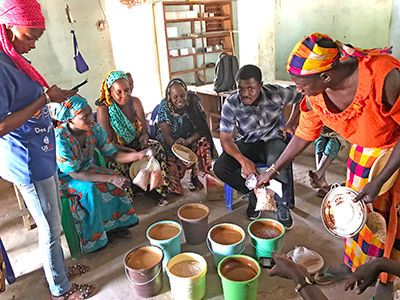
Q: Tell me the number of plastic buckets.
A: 7